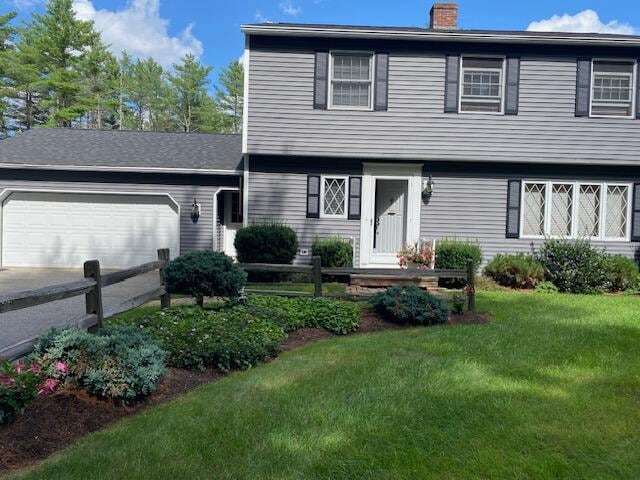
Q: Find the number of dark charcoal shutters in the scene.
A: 10